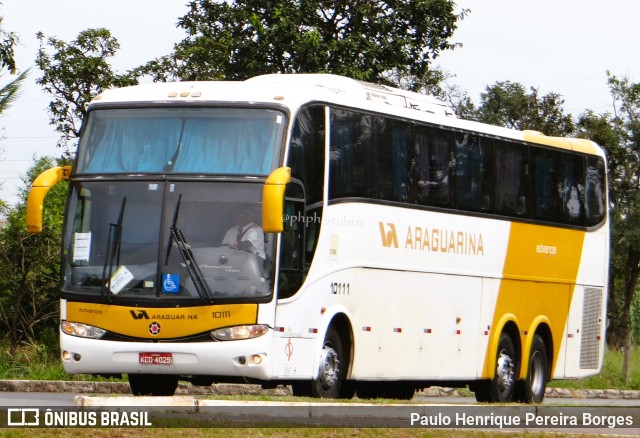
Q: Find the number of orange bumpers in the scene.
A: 0